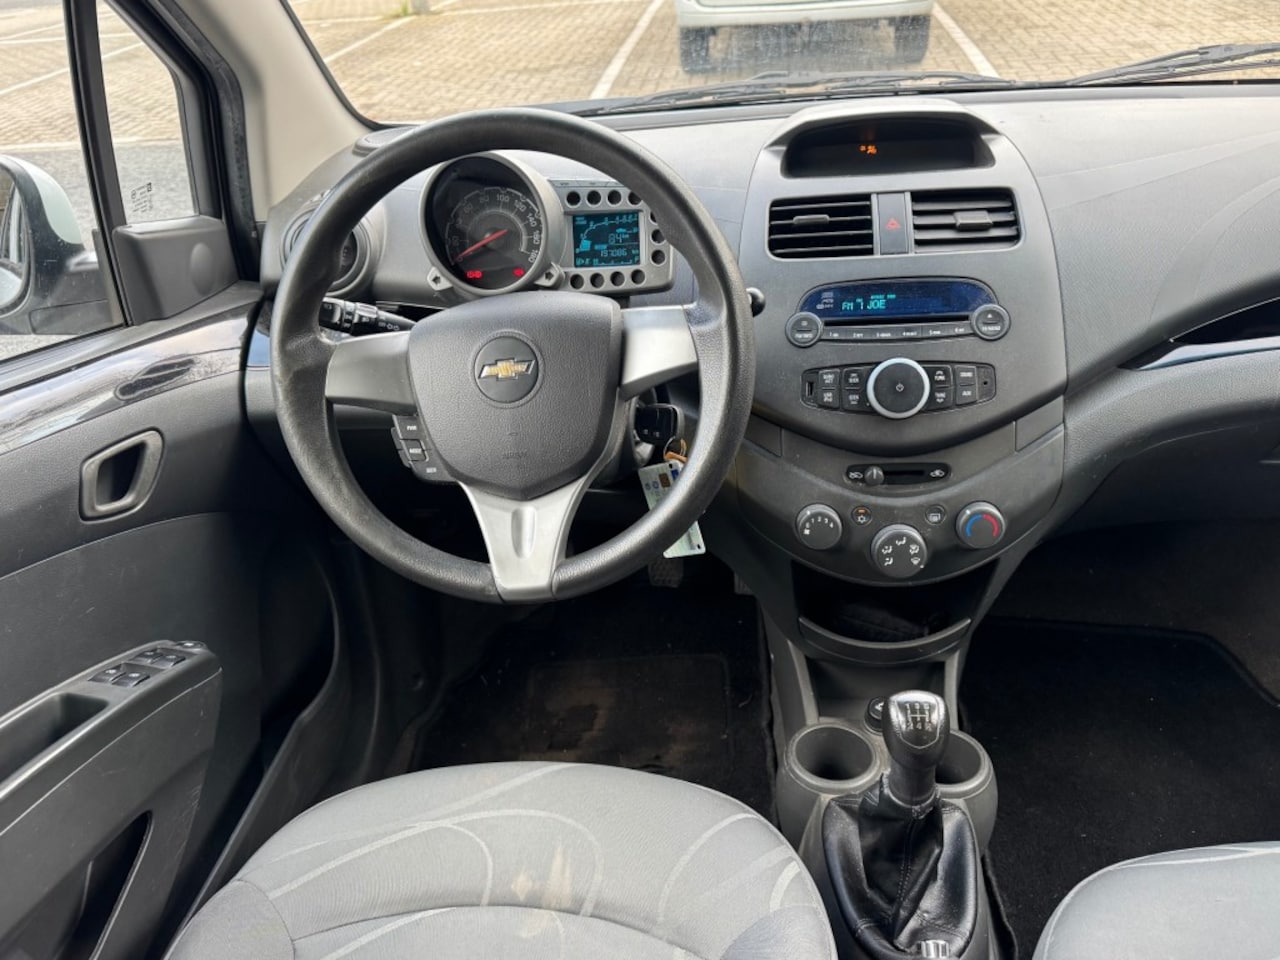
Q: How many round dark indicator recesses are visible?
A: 11